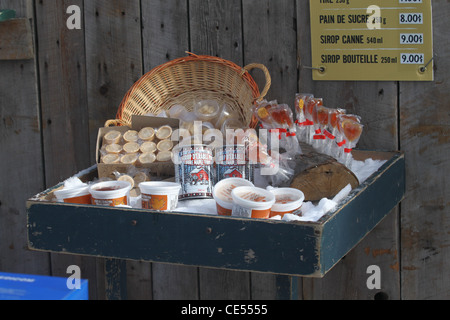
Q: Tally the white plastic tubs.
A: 6